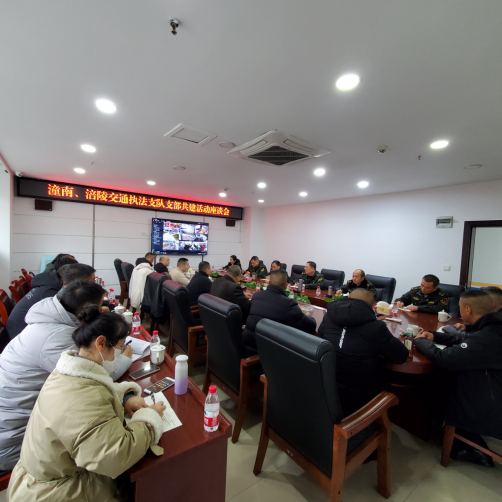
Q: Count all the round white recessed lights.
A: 12